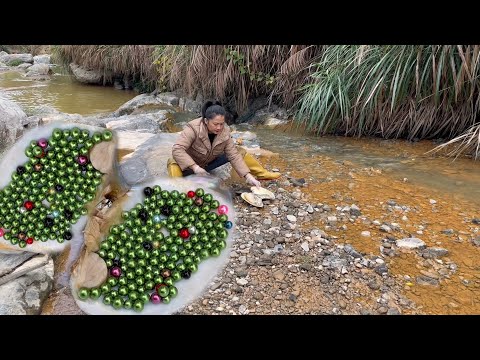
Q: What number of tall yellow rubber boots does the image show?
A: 2